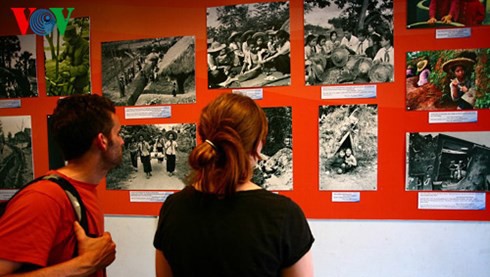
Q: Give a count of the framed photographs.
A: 13